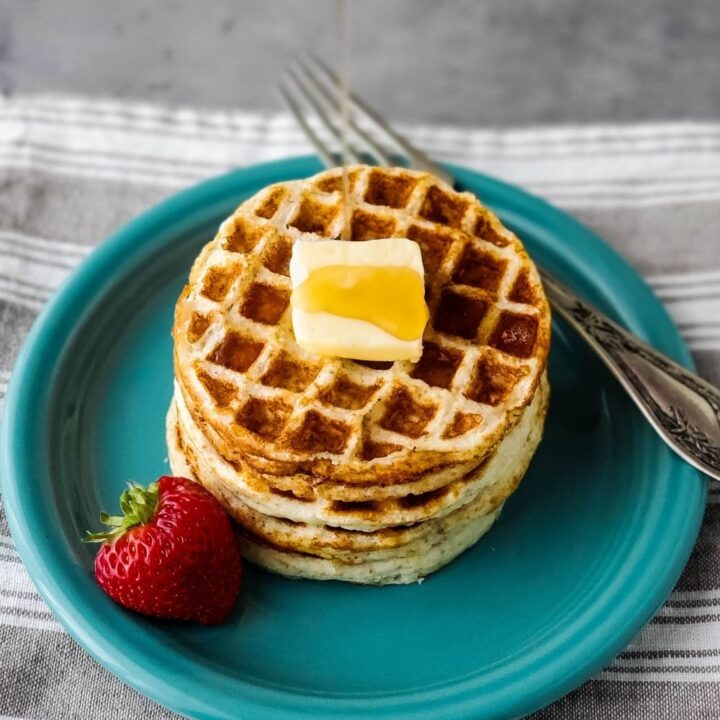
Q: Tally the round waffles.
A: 4